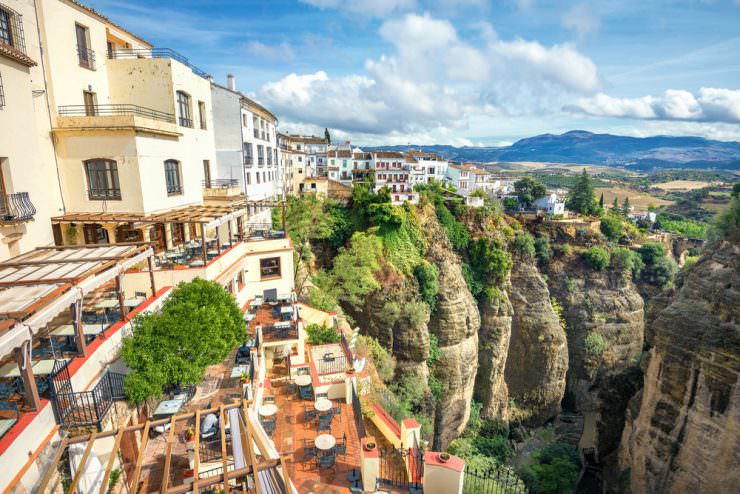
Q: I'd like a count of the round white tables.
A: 4